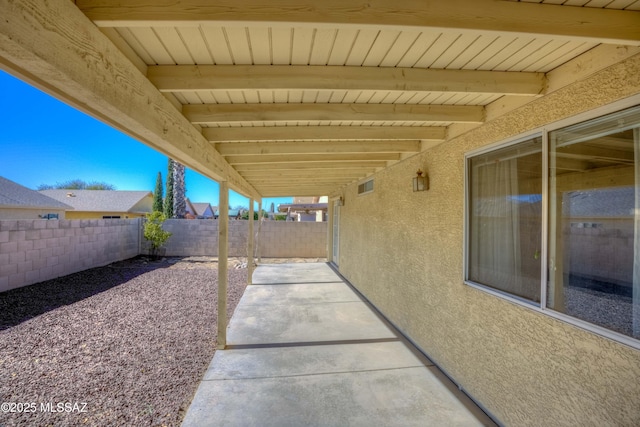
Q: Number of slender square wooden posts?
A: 3